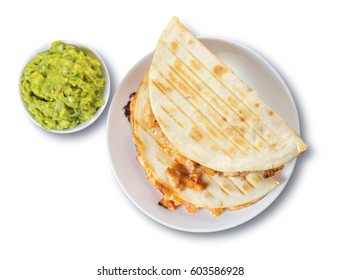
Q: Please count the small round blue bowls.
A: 0